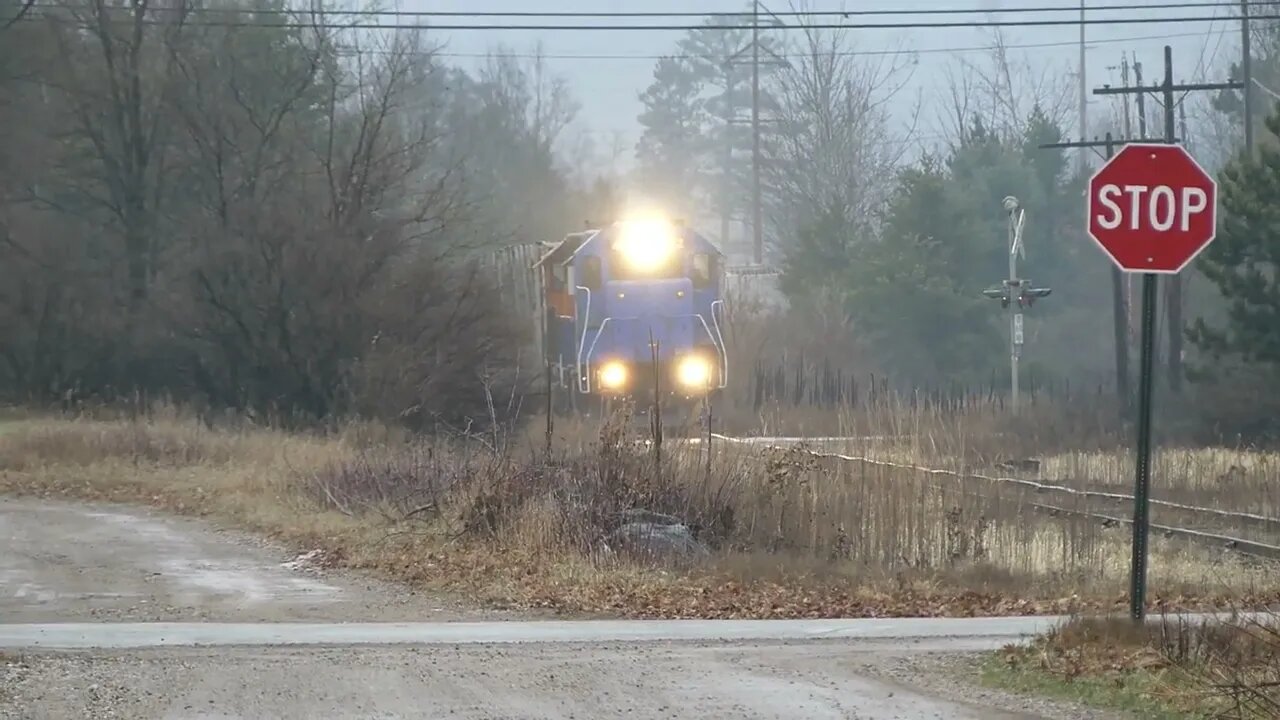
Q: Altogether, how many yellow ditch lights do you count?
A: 2